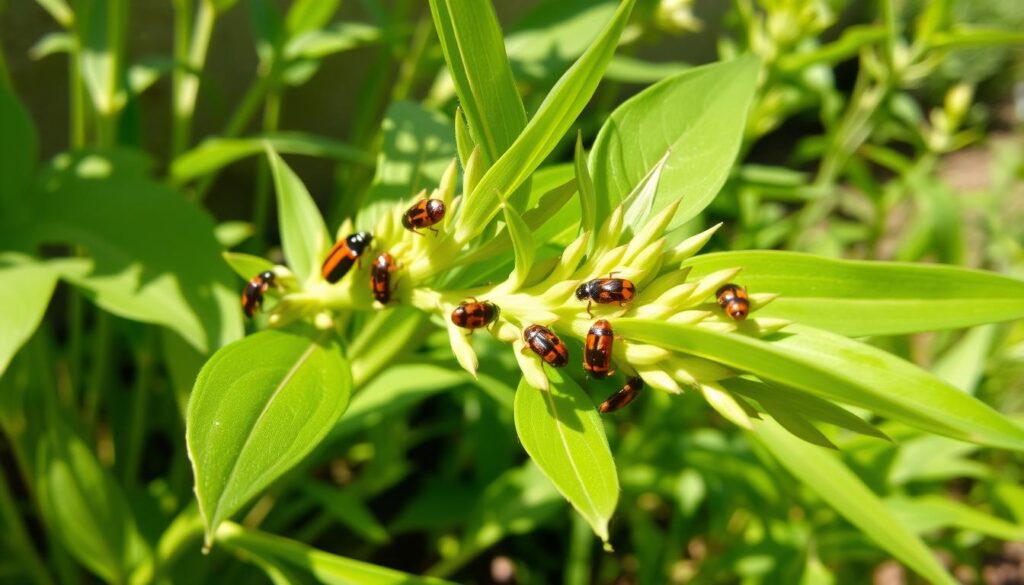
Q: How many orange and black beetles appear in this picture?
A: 10